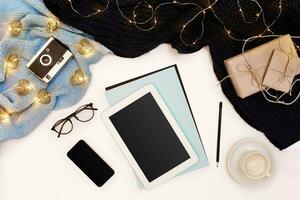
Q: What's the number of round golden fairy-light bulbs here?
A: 8